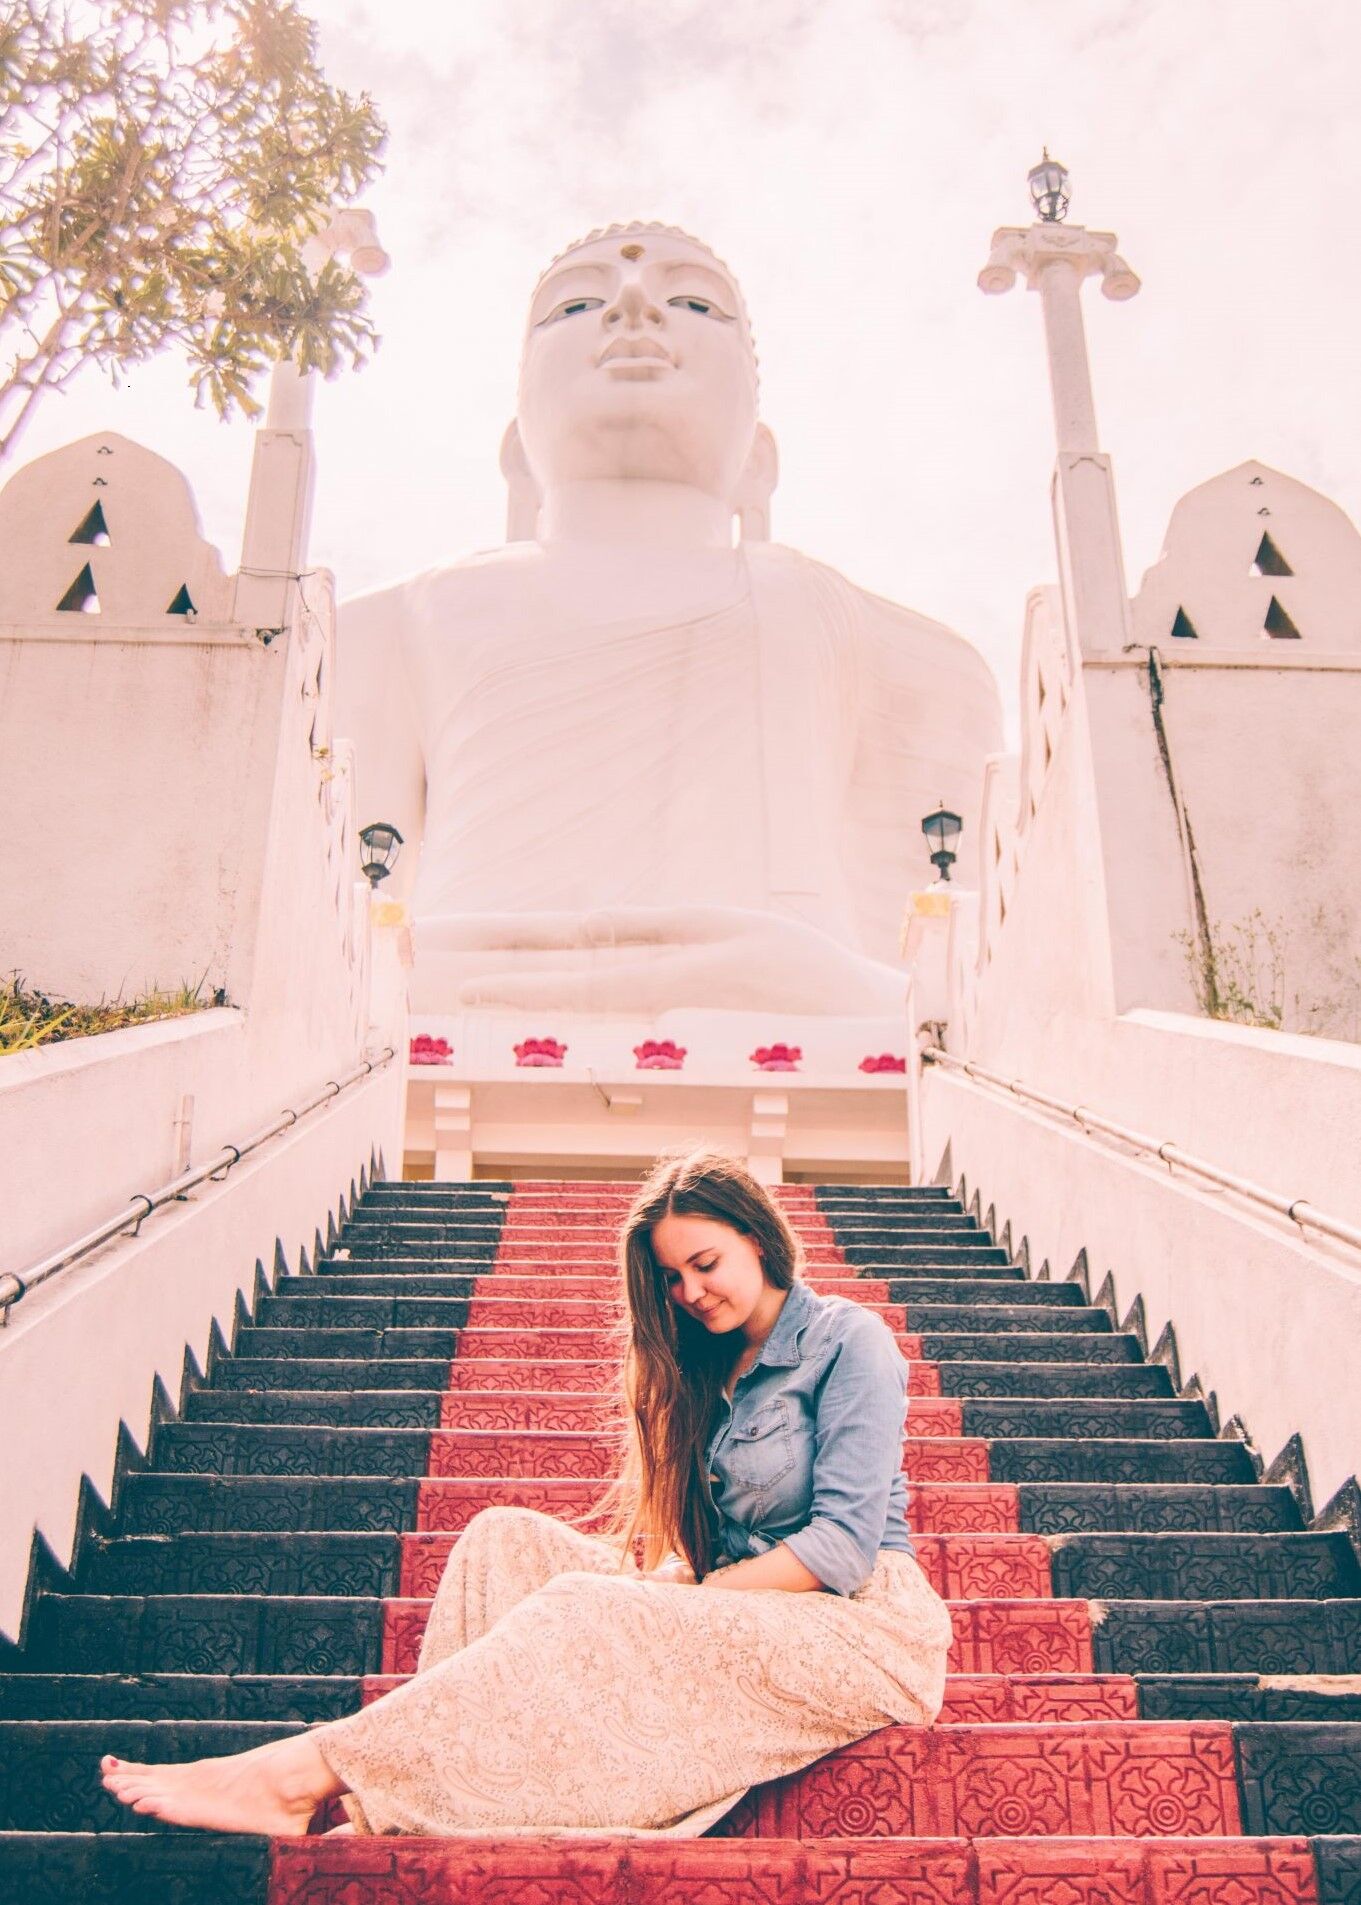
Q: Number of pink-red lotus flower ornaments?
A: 5